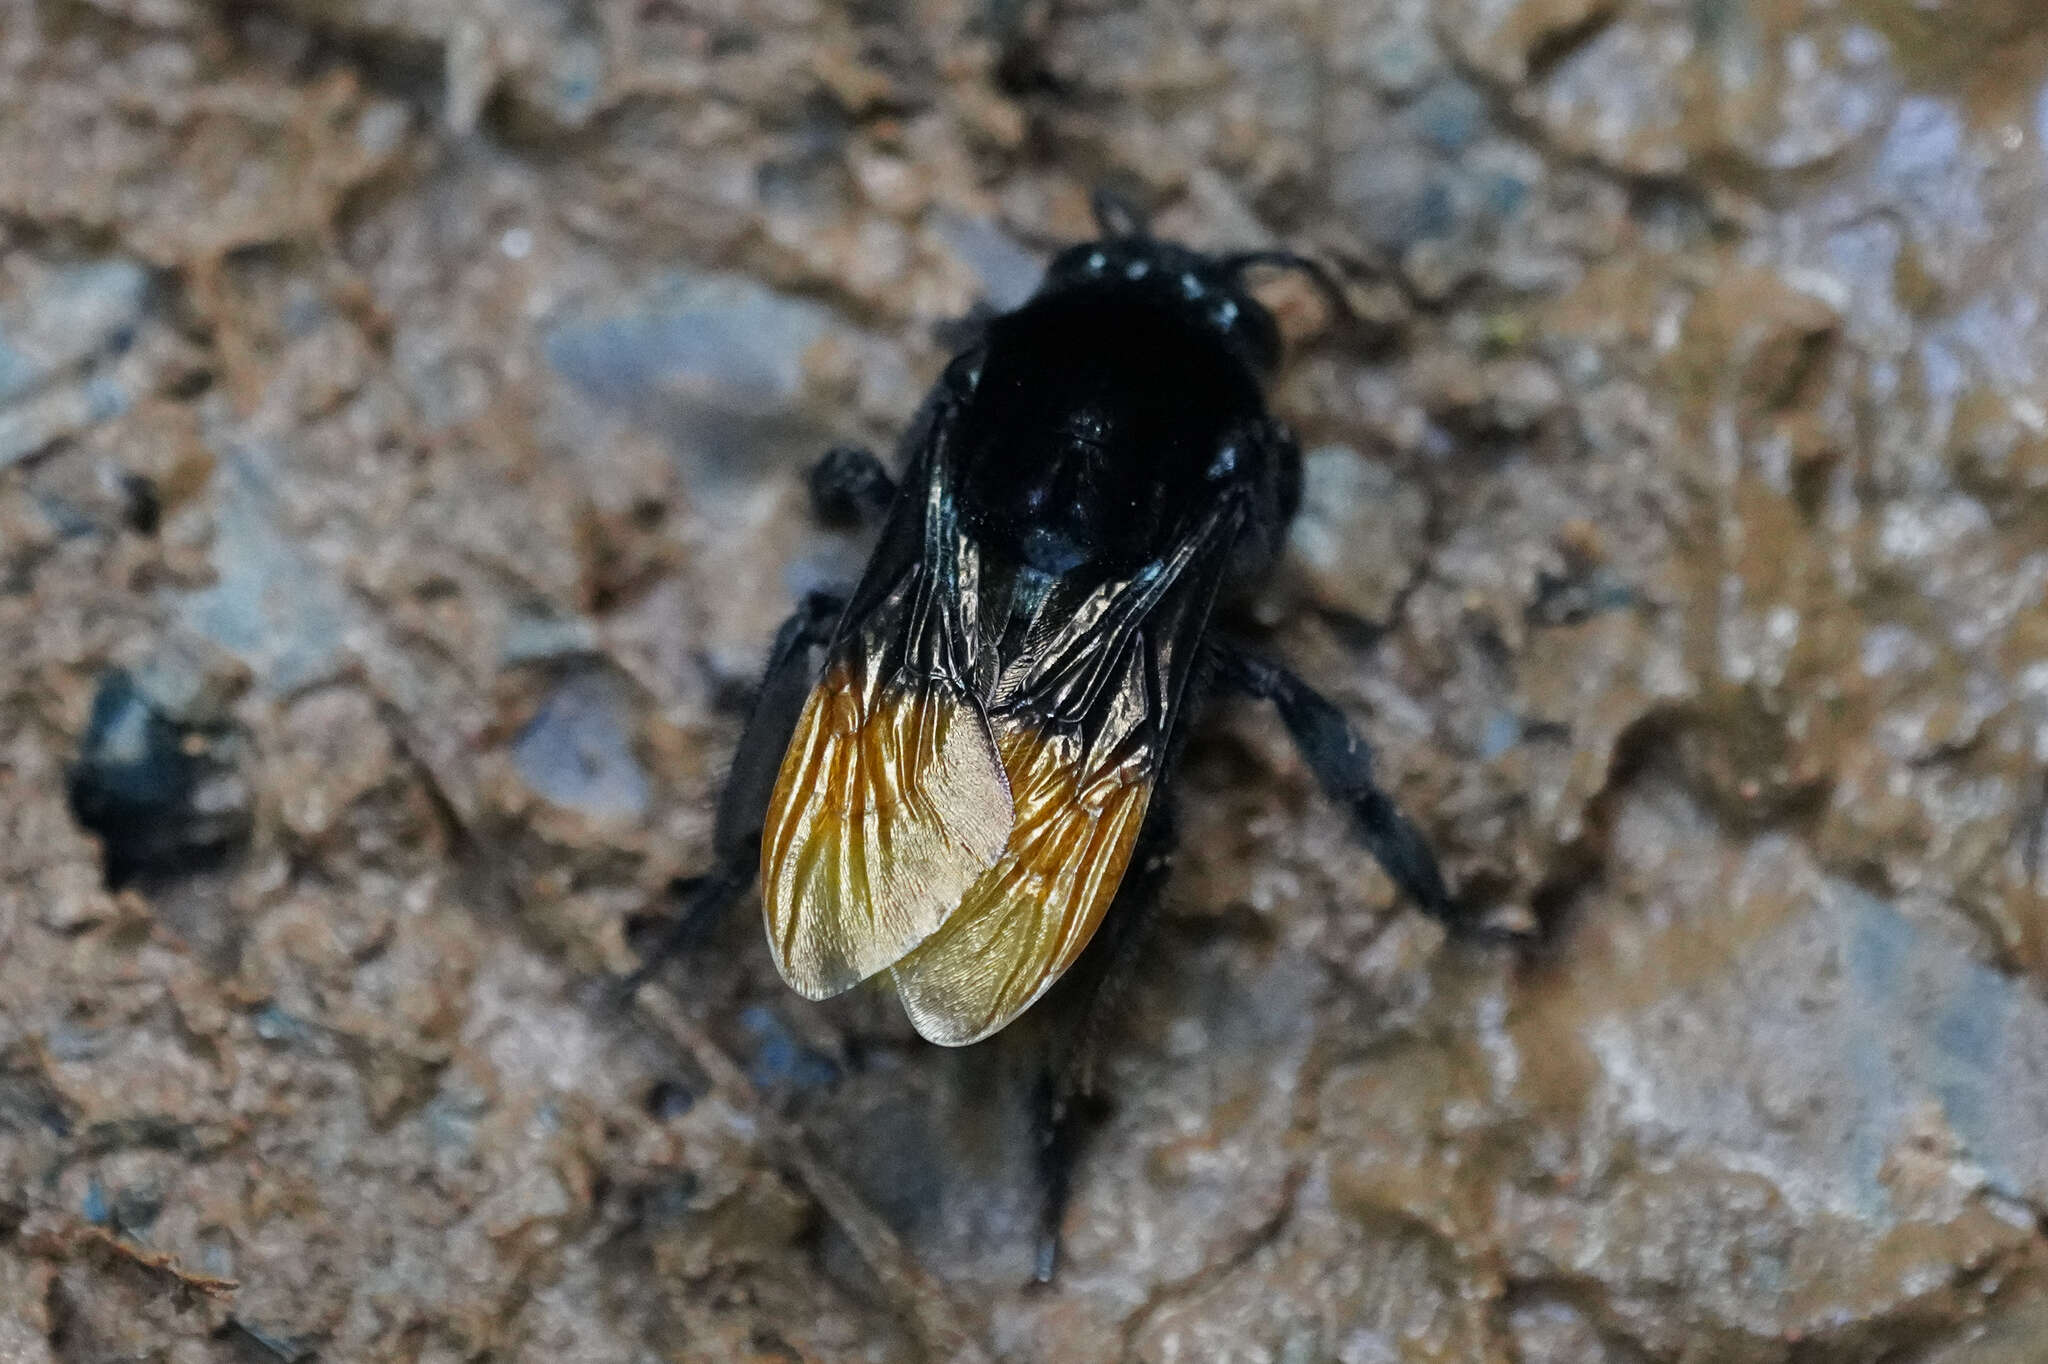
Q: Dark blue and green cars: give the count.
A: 0